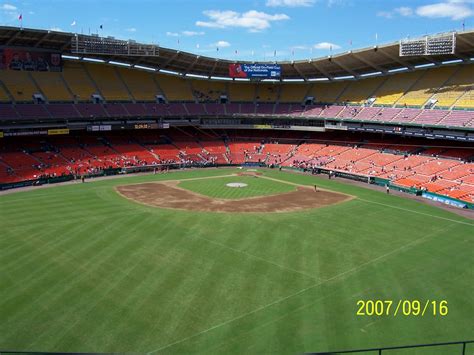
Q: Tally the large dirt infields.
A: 1